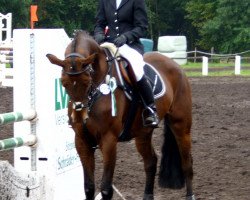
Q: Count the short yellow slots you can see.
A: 0